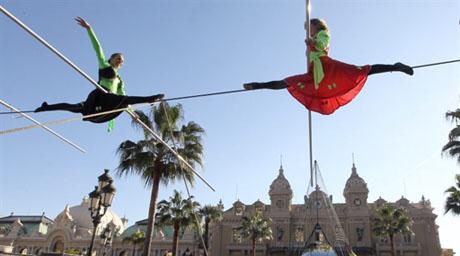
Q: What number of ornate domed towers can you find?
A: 2